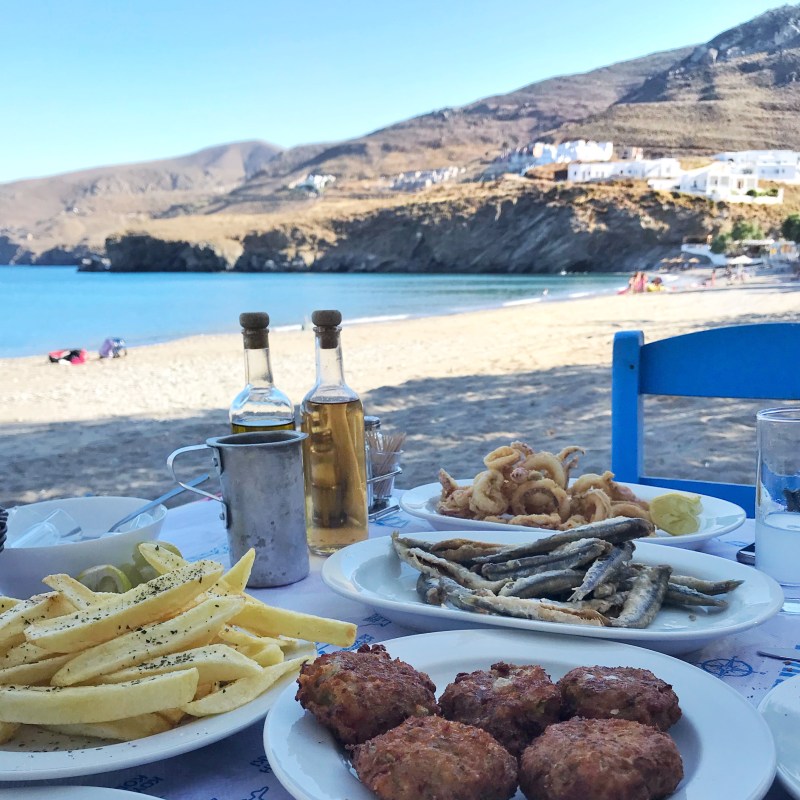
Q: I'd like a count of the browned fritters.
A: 5